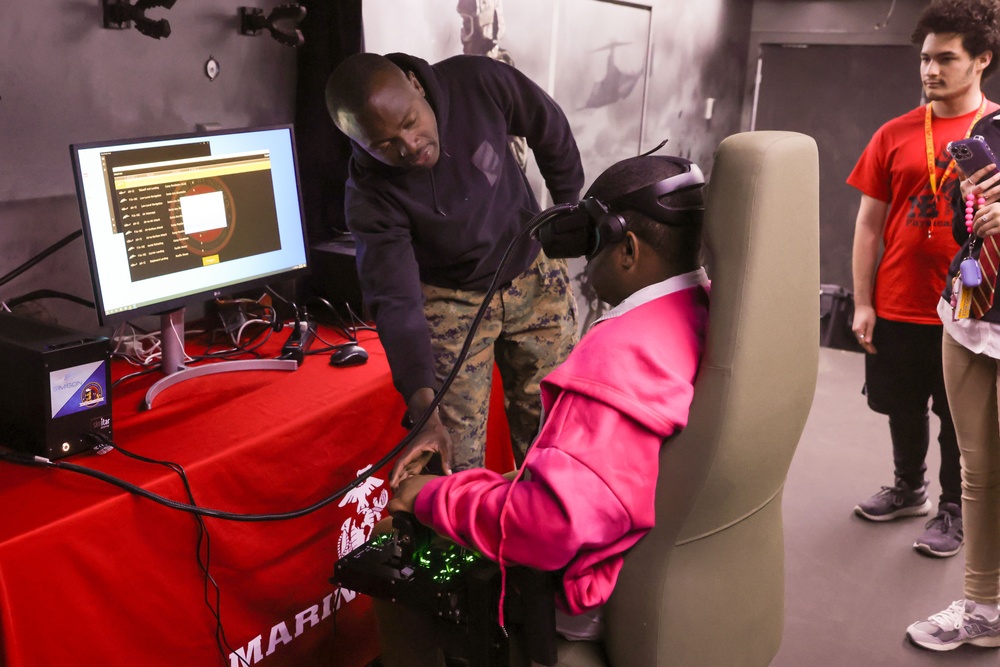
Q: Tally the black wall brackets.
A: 2